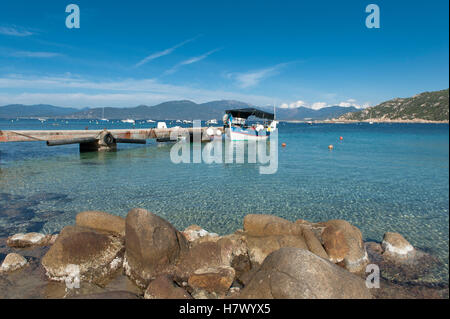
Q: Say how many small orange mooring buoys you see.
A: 3